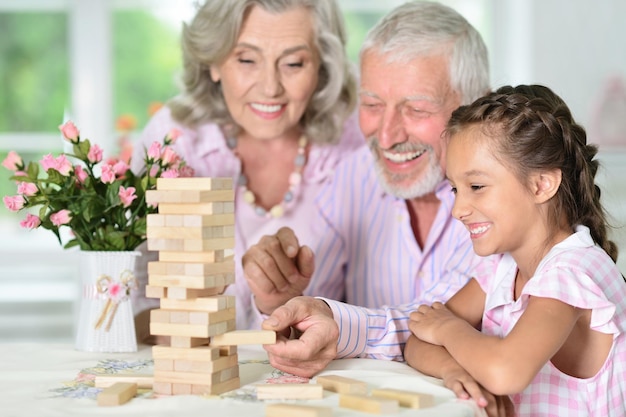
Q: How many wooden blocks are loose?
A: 7